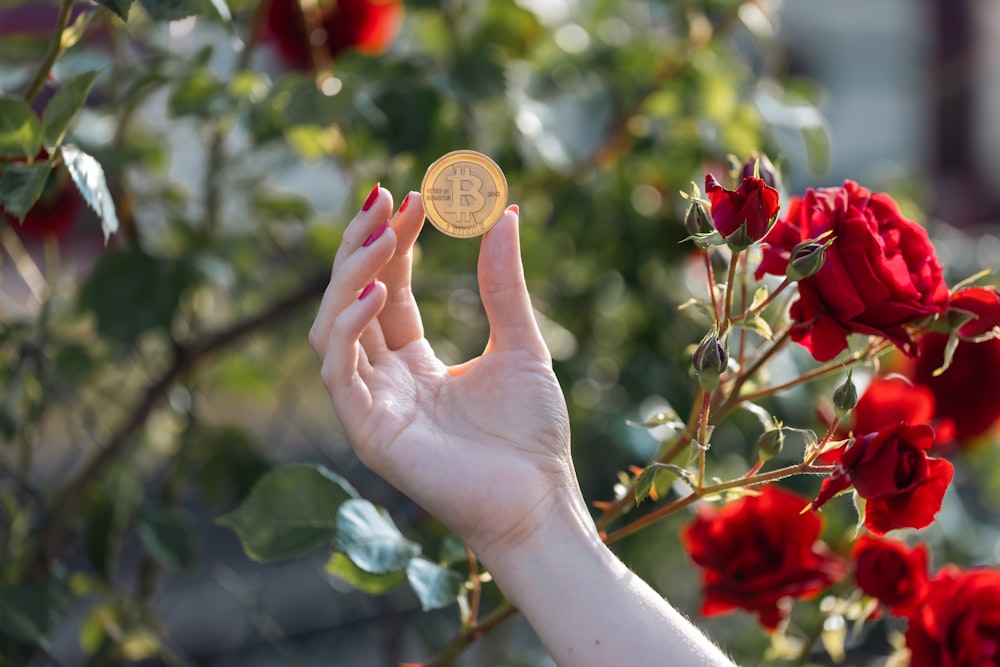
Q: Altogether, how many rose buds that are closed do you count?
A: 6